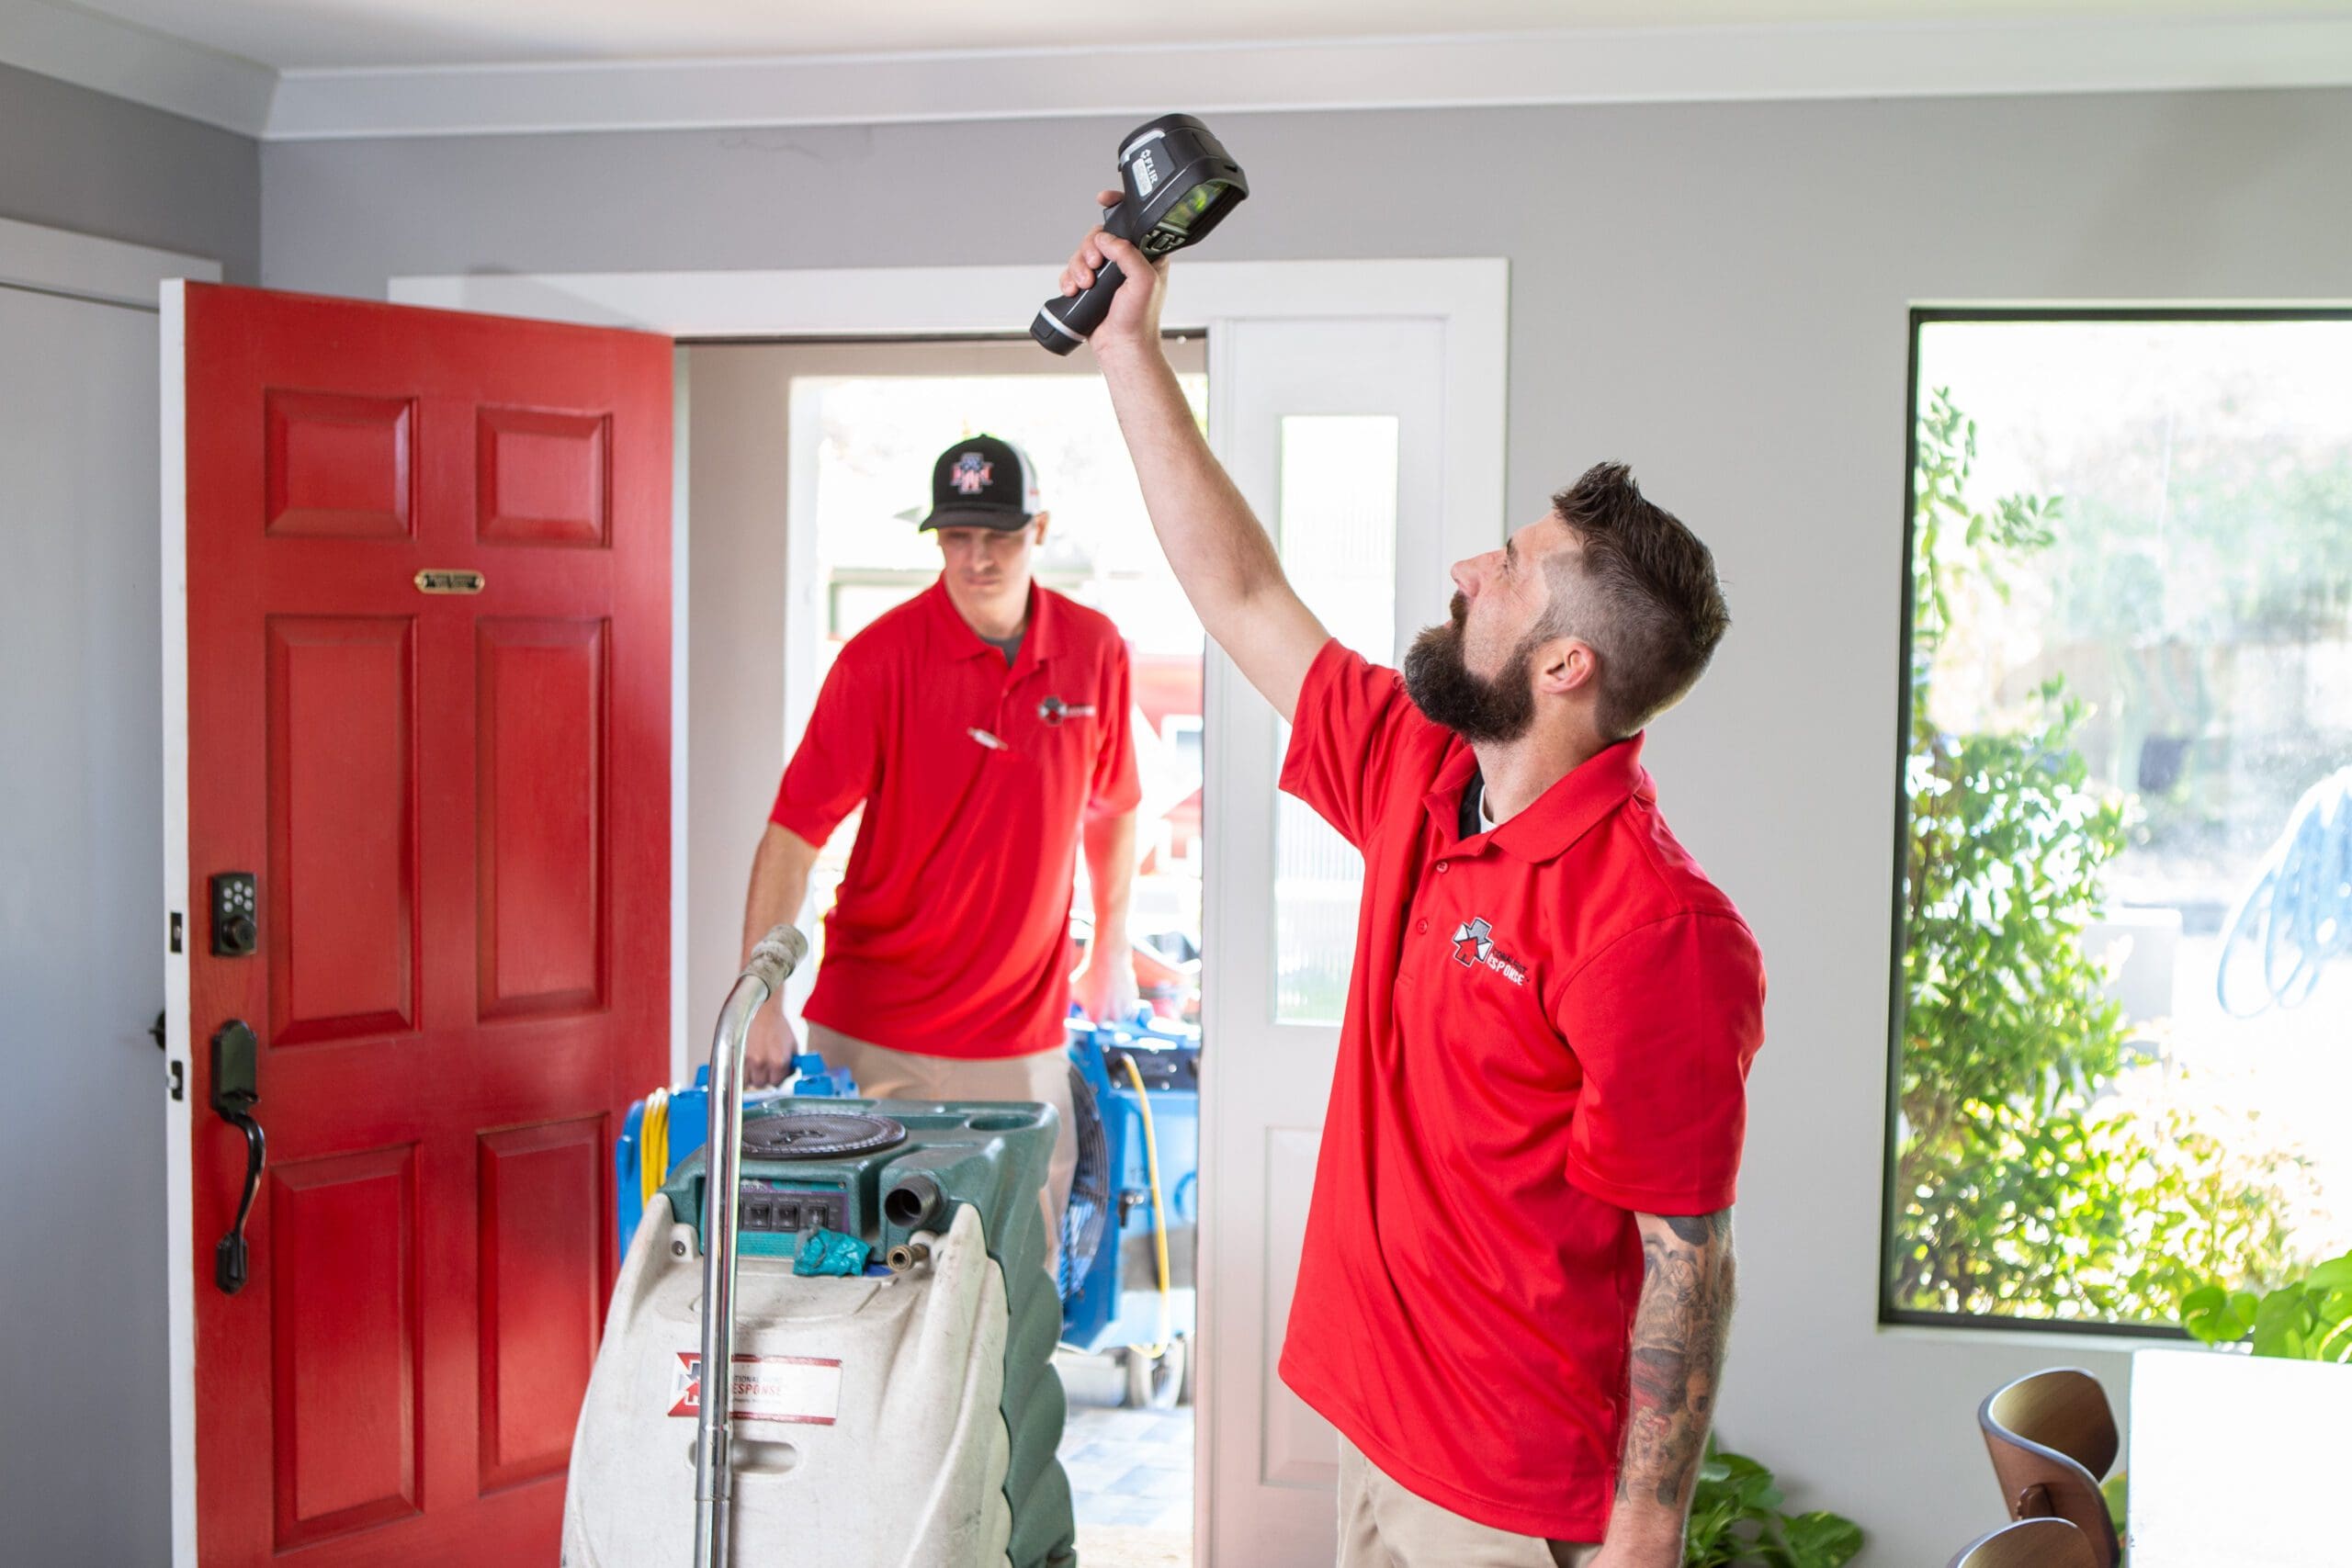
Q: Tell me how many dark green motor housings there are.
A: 1